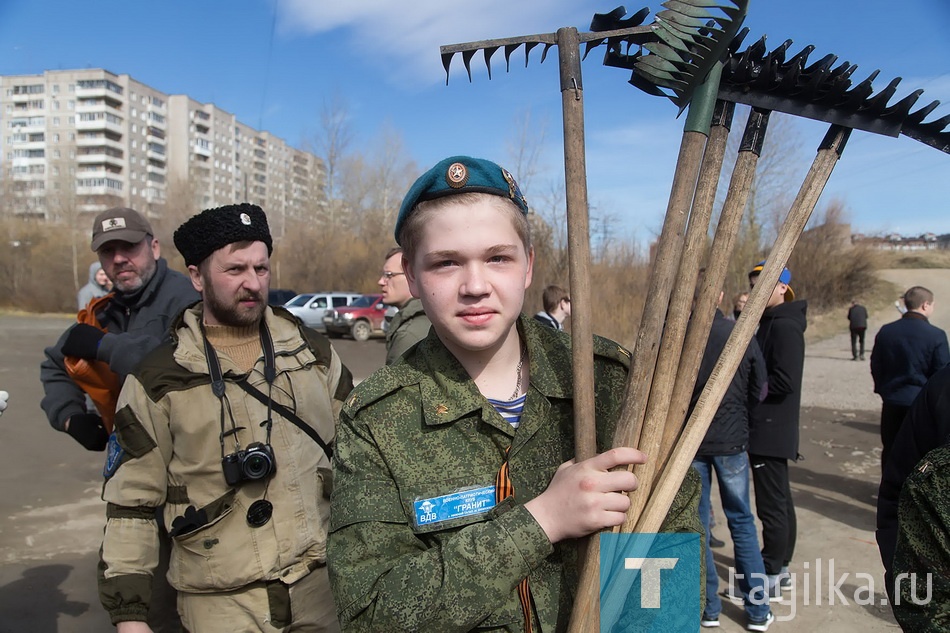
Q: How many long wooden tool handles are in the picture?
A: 5